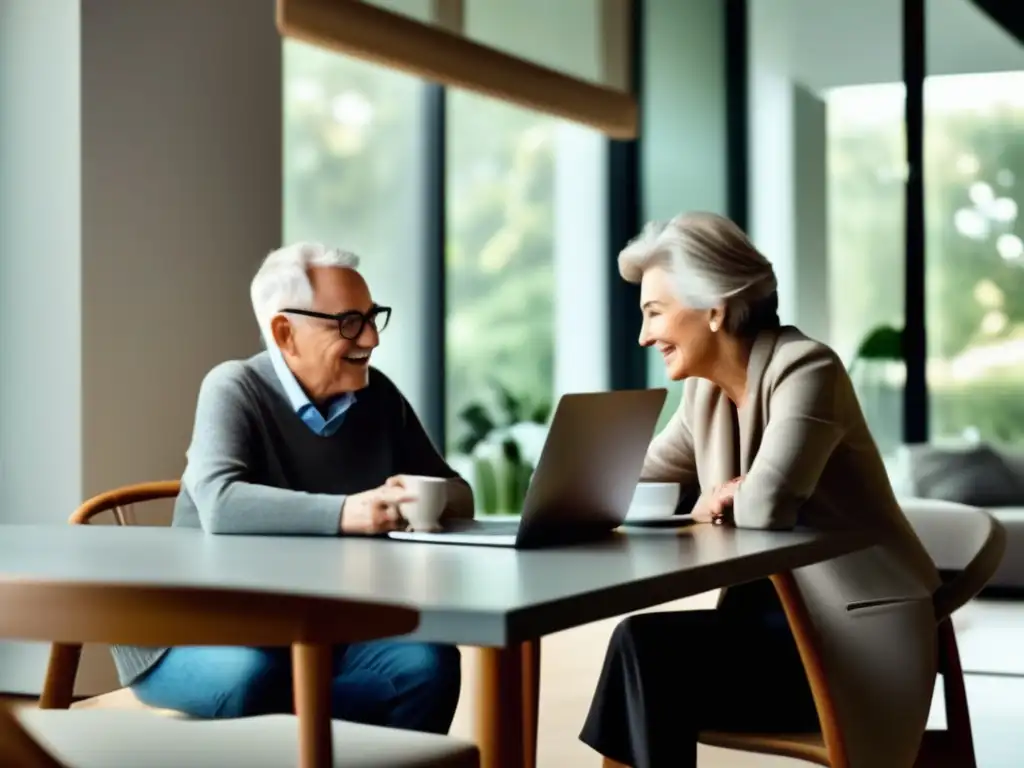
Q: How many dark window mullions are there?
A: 4